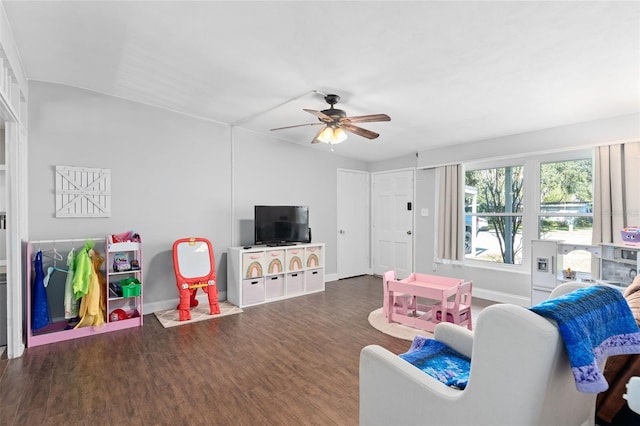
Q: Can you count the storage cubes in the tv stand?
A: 8